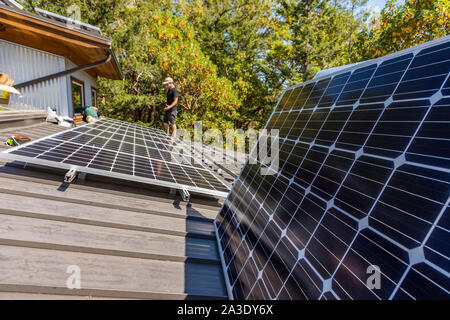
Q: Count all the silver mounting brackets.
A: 2